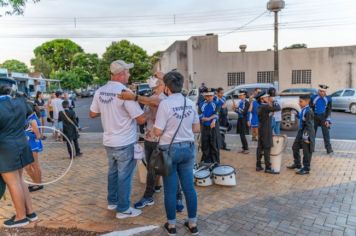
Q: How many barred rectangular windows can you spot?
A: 3